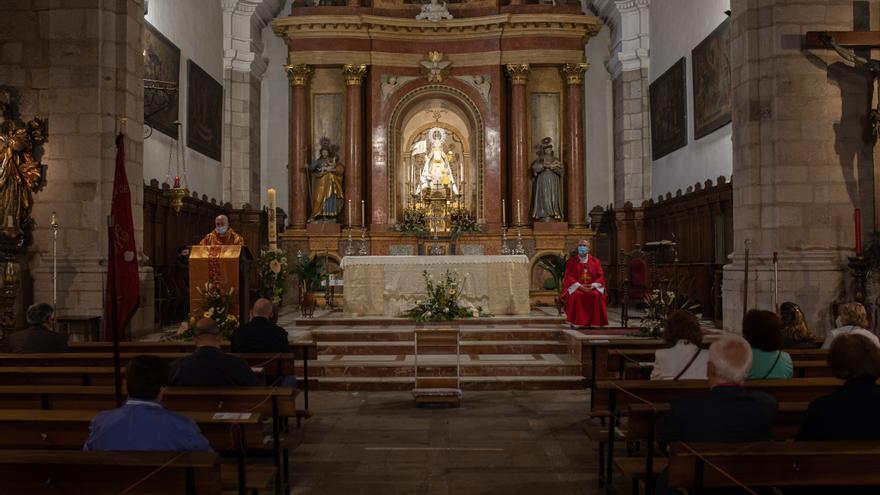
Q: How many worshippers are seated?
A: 10